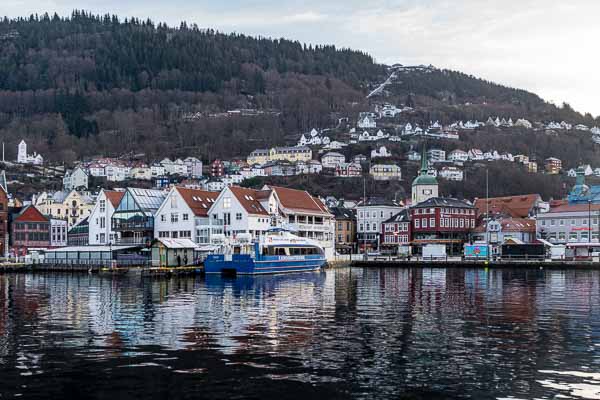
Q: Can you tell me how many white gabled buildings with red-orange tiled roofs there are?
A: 4